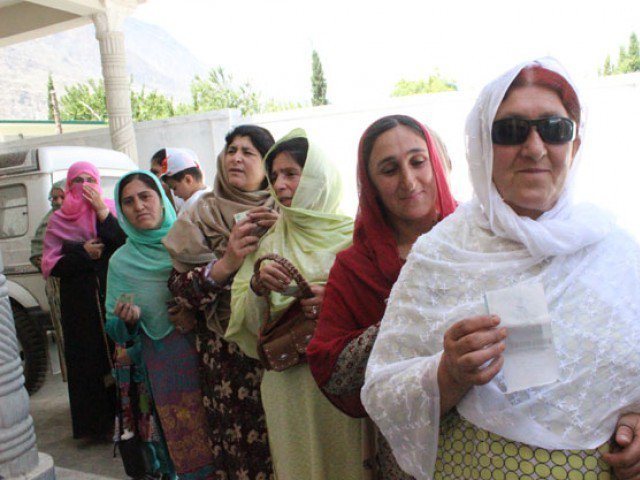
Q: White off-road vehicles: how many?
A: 1